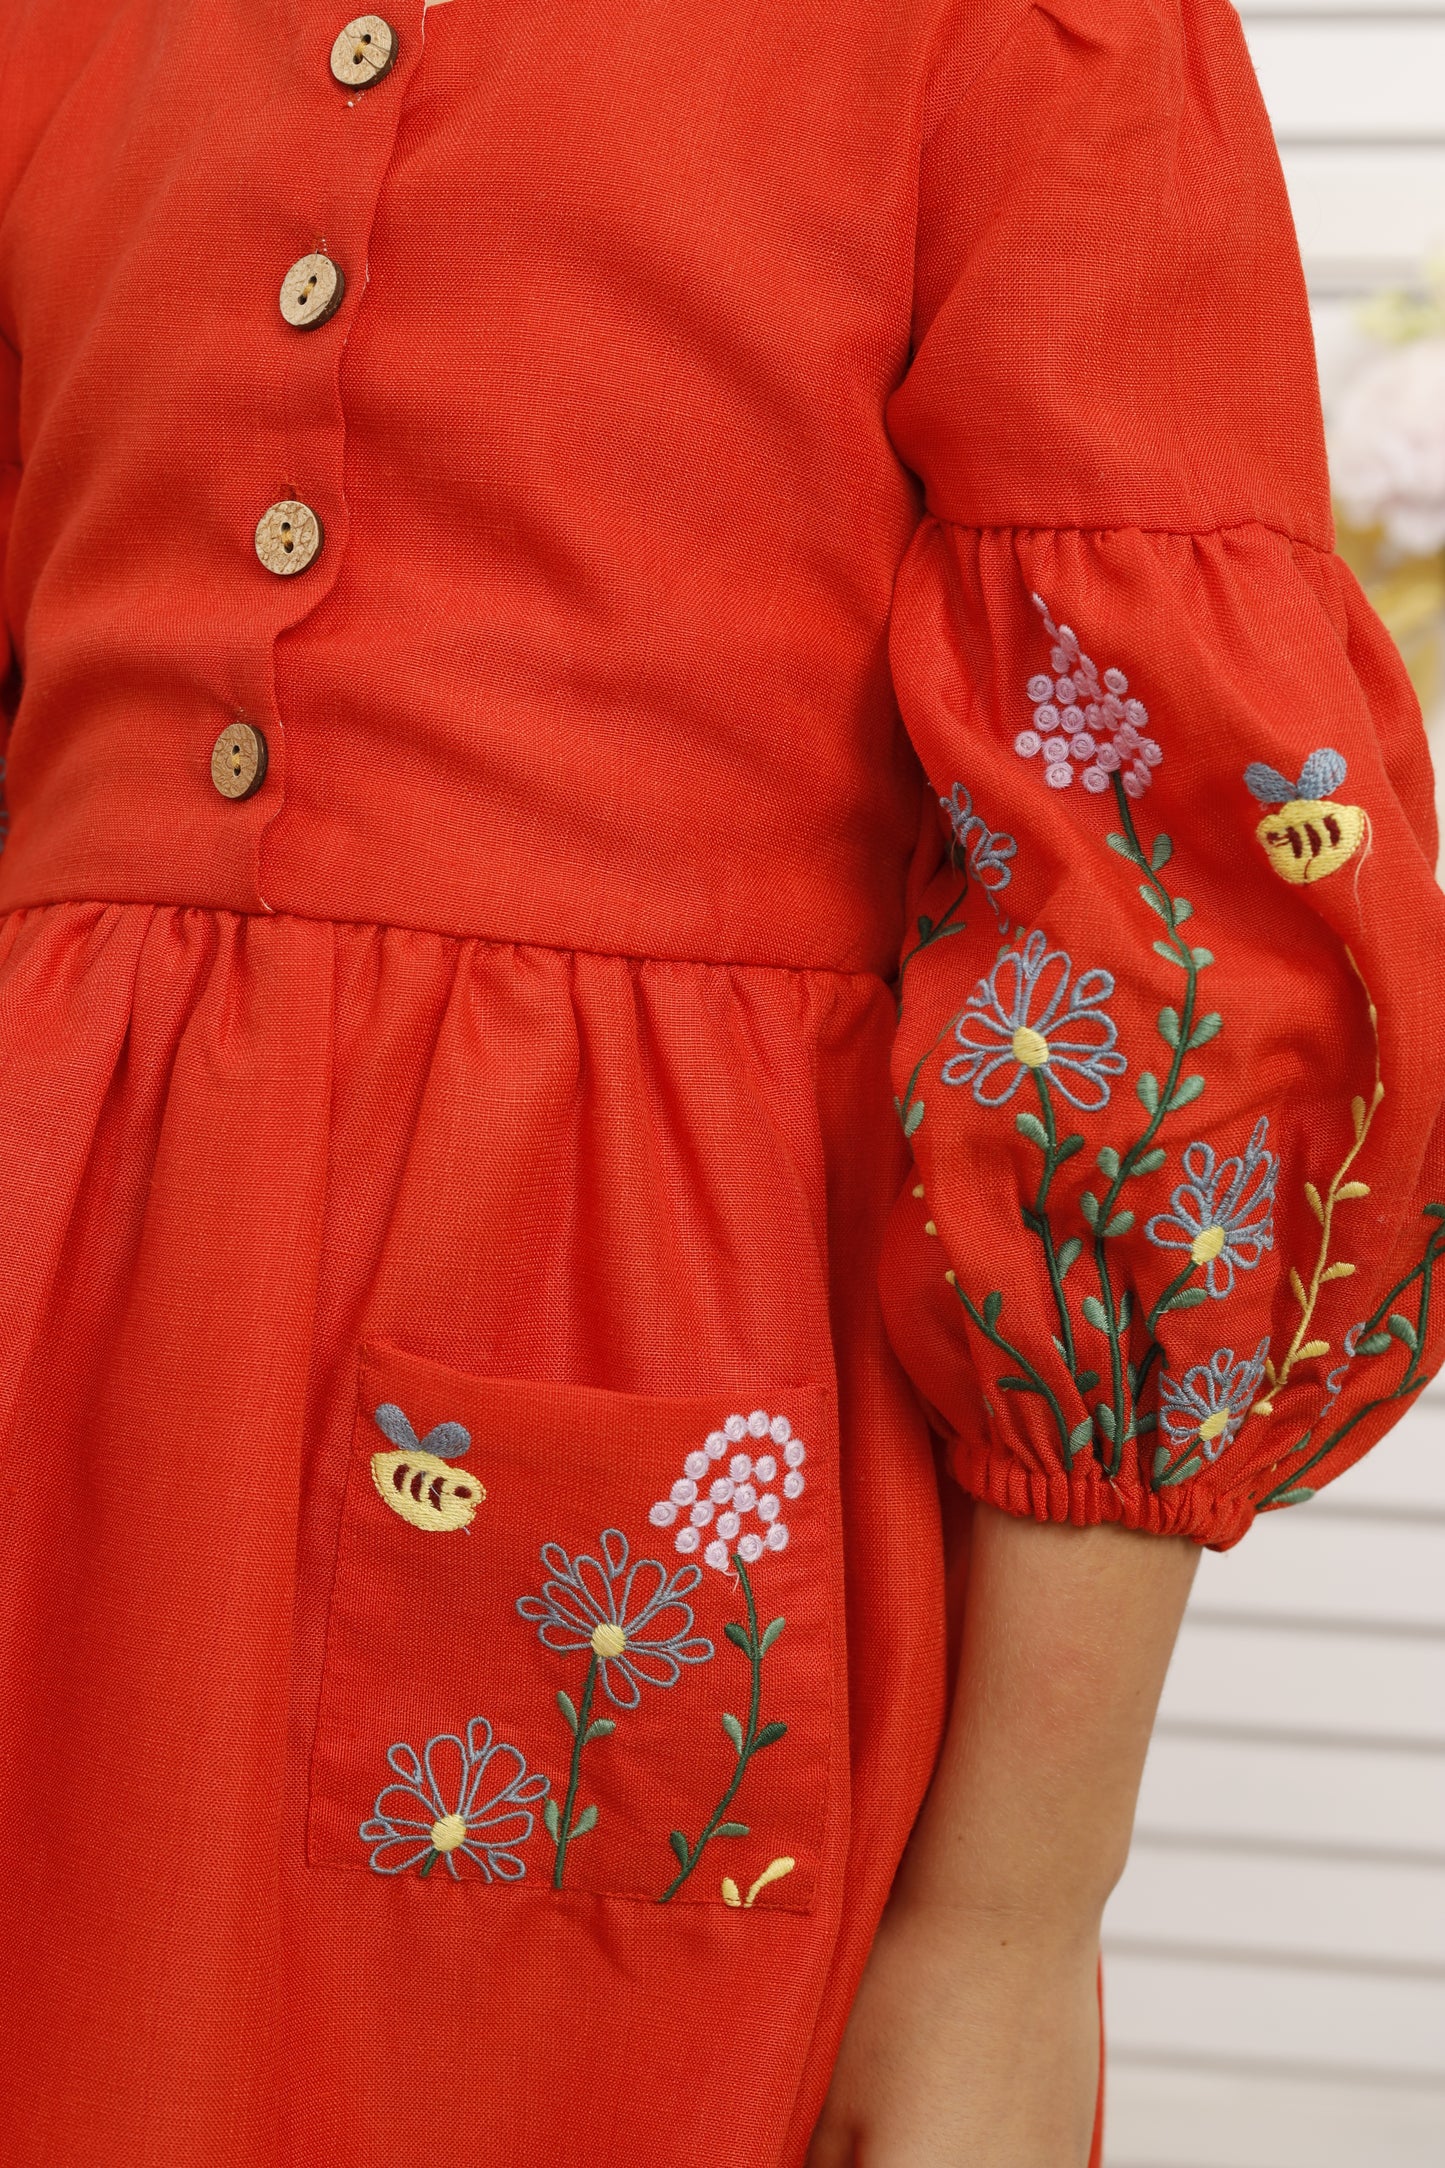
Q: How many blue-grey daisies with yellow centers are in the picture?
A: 5